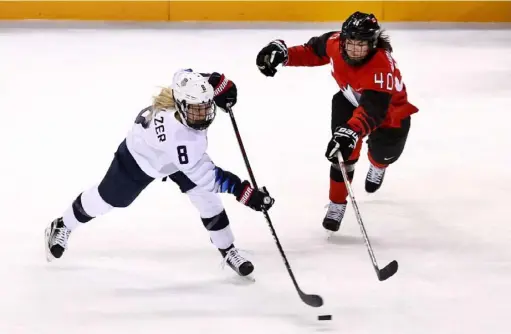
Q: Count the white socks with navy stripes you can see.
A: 2